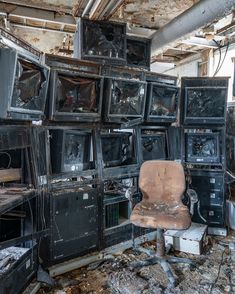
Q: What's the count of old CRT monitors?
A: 11